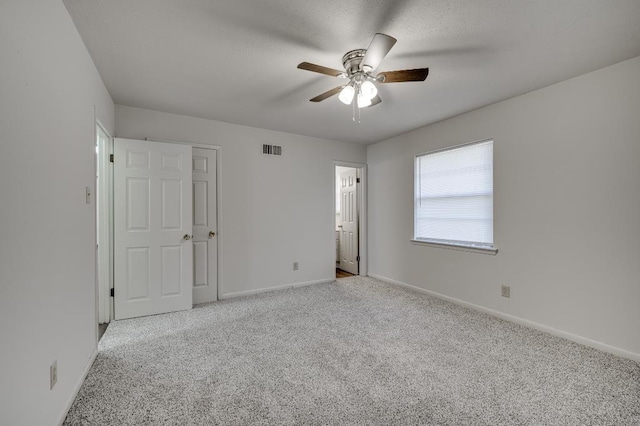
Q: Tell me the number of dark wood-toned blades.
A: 3